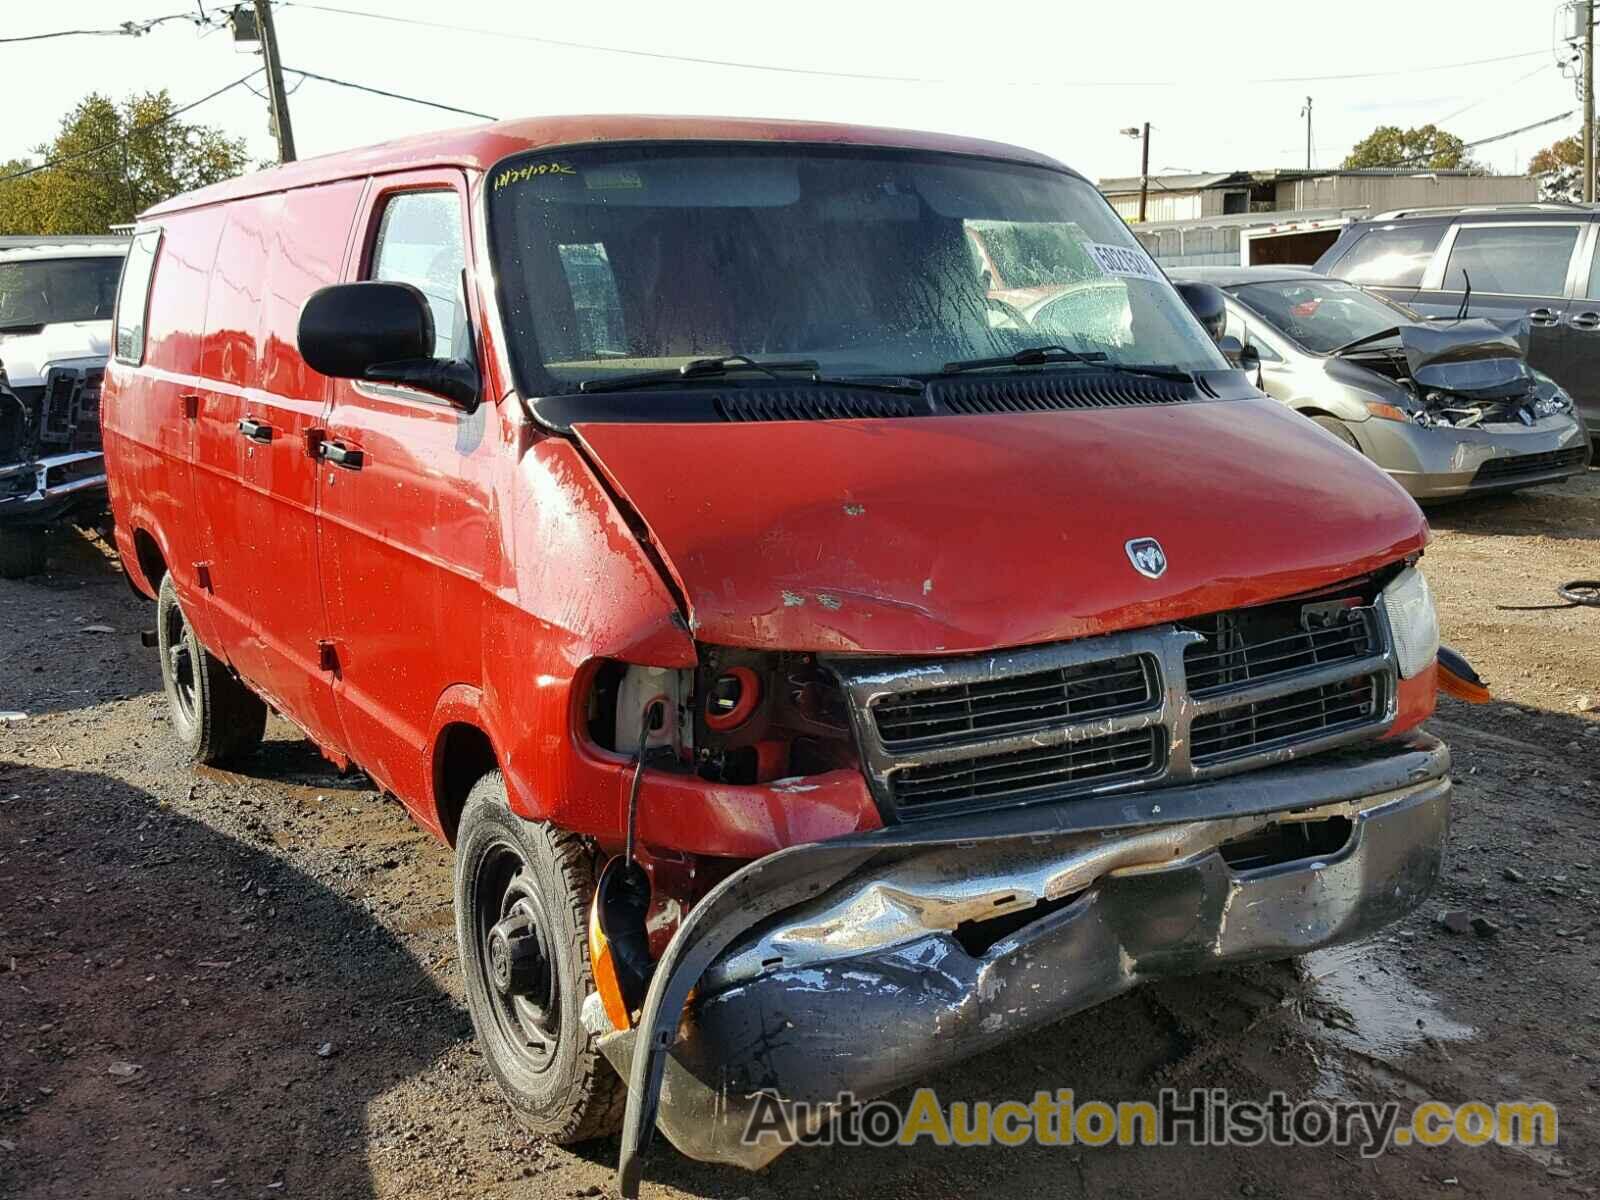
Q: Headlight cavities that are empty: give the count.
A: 1